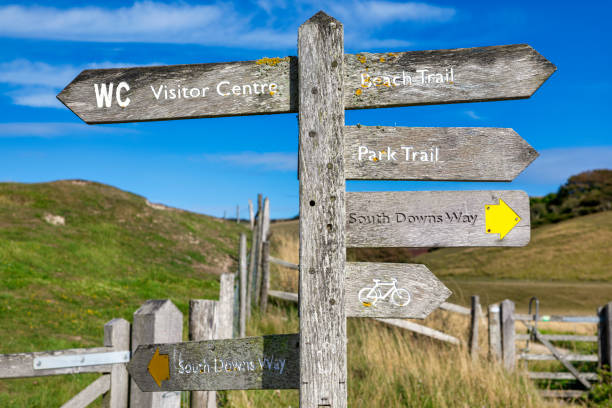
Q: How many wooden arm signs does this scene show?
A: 6